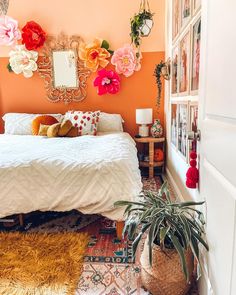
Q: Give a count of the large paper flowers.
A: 6